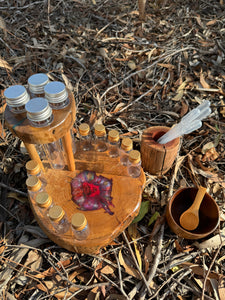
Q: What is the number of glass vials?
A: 14